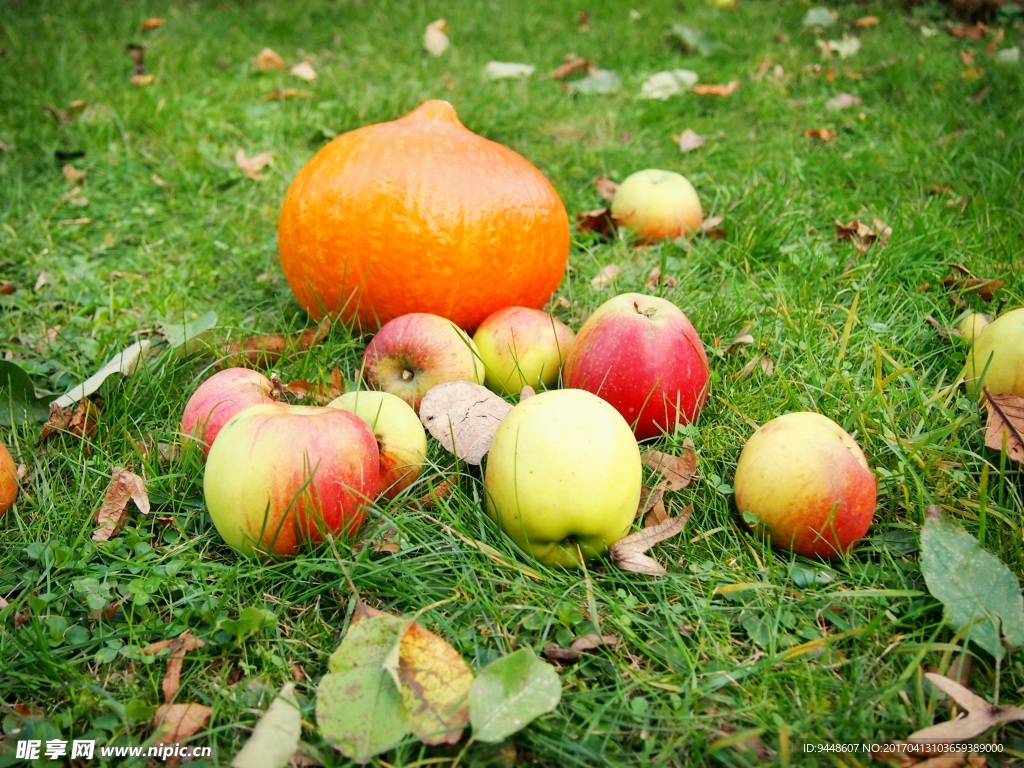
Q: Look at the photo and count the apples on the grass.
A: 12